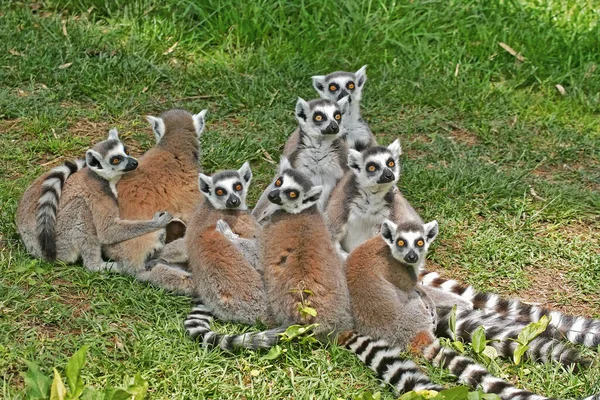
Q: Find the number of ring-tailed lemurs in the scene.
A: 8